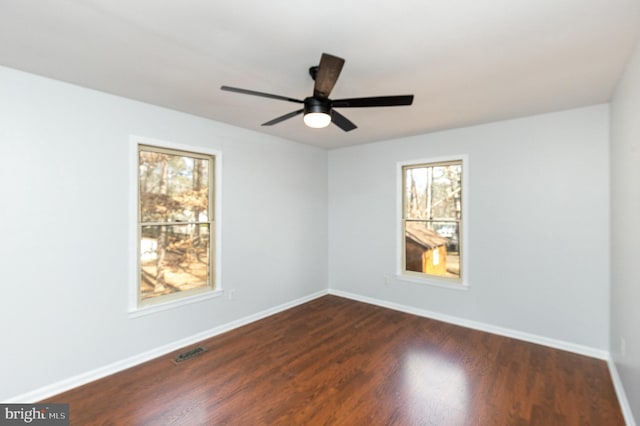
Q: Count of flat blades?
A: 5